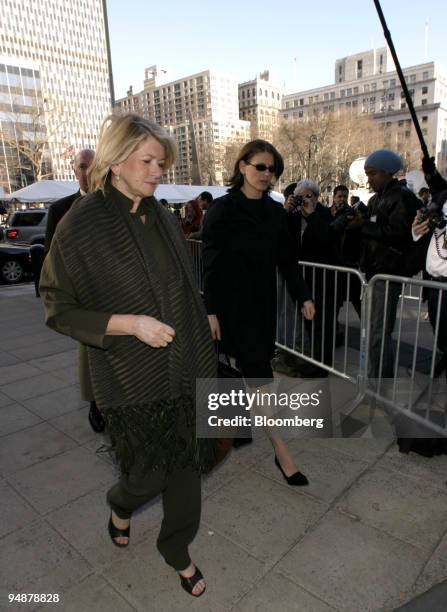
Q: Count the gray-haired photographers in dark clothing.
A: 1